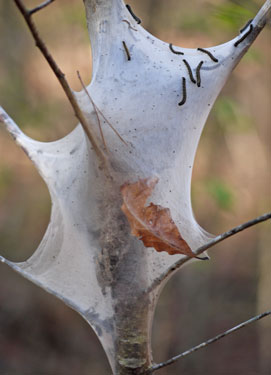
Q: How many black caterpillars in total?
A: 9